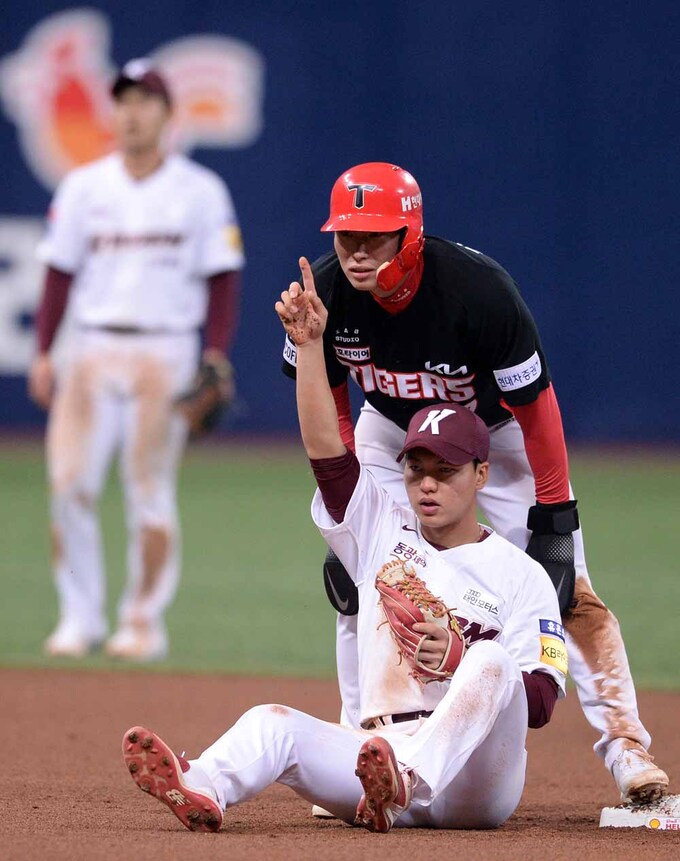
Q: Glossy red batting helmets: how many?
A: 1